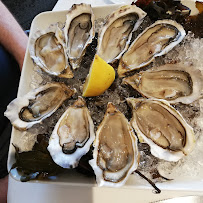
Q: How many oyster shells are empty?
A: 0